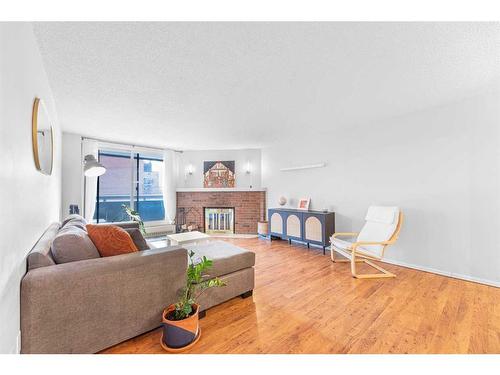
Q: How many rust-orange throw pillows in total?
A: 1